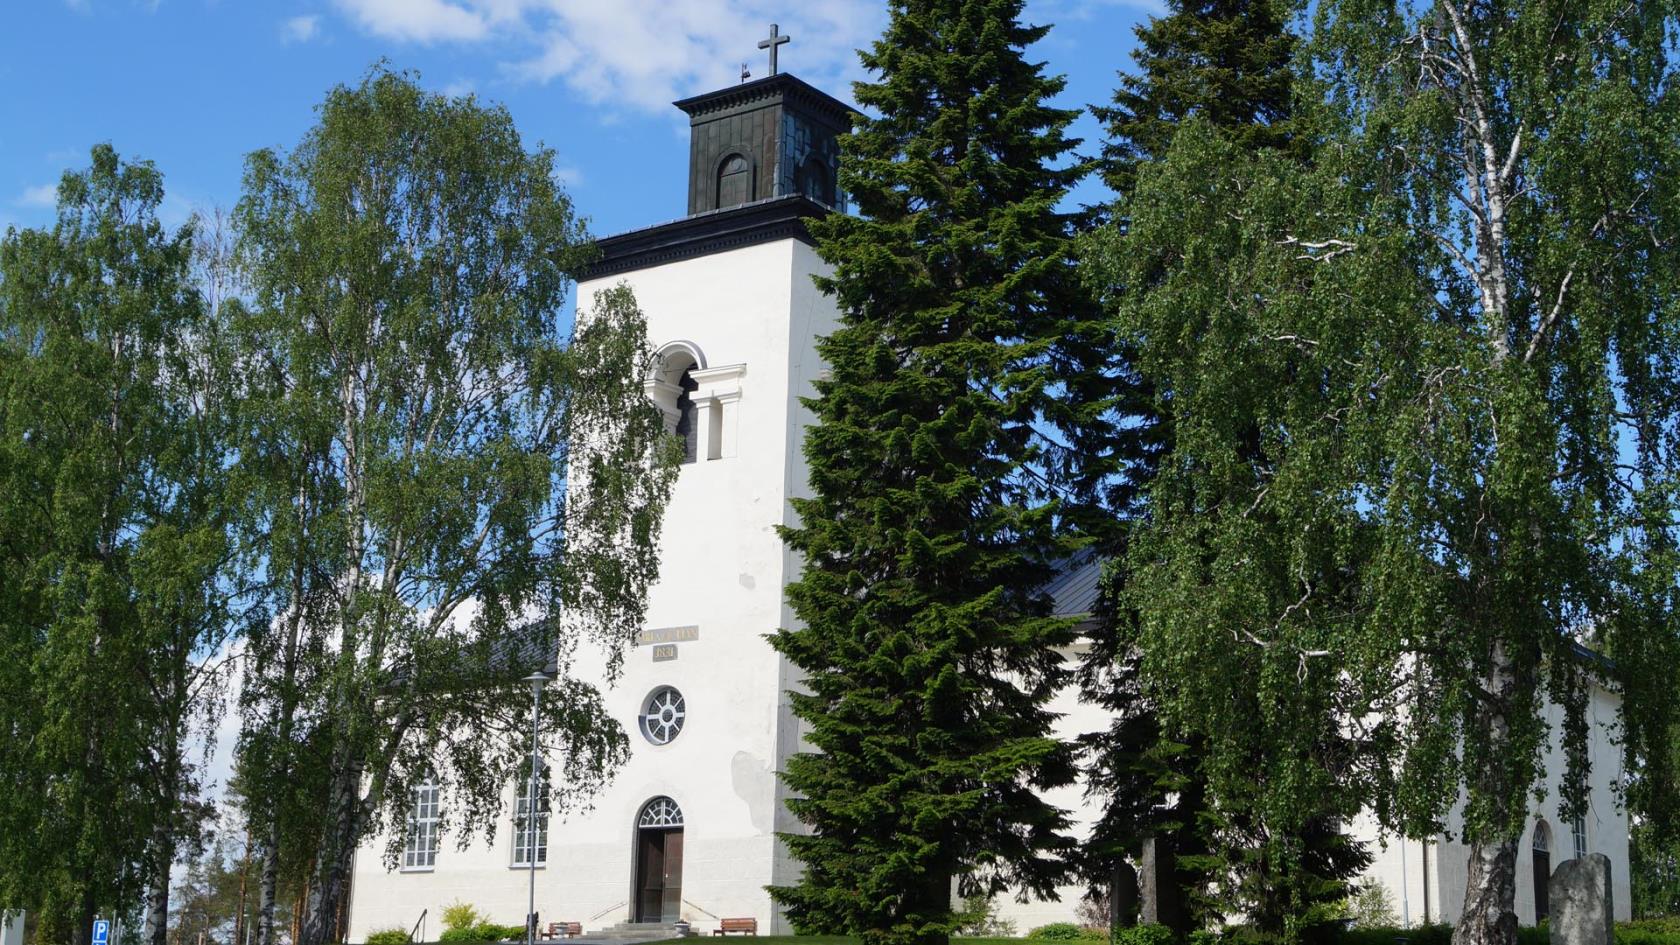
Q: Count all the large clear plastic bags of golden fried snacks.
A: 0